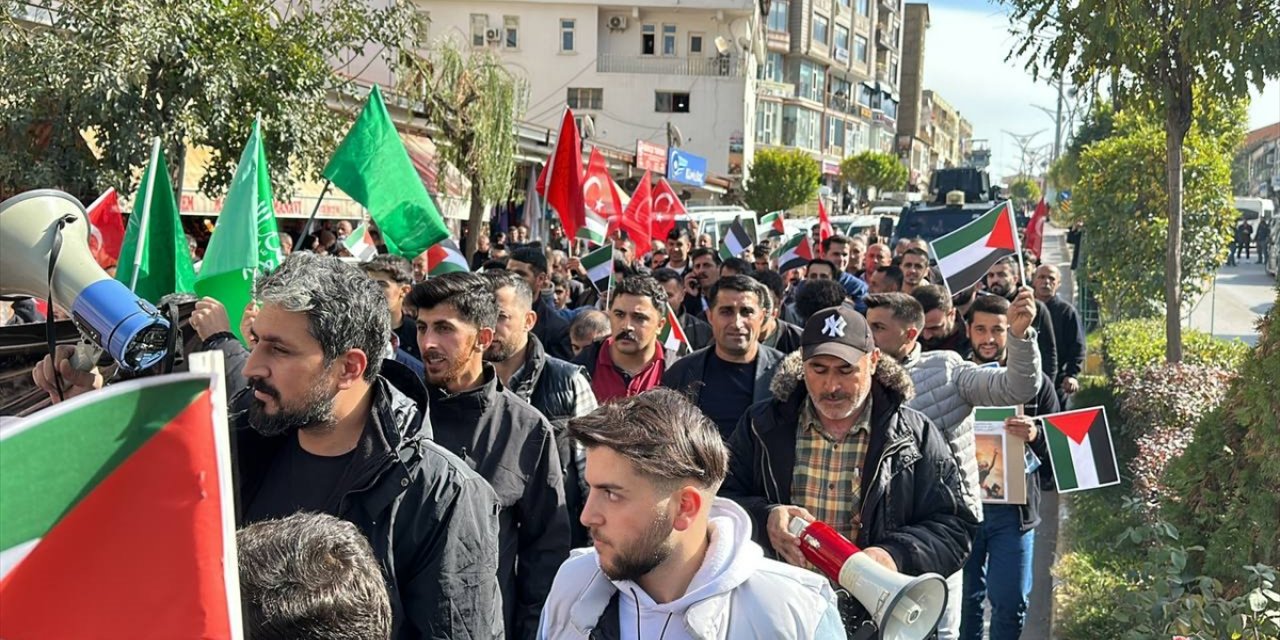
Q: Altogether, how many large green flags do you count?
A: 3